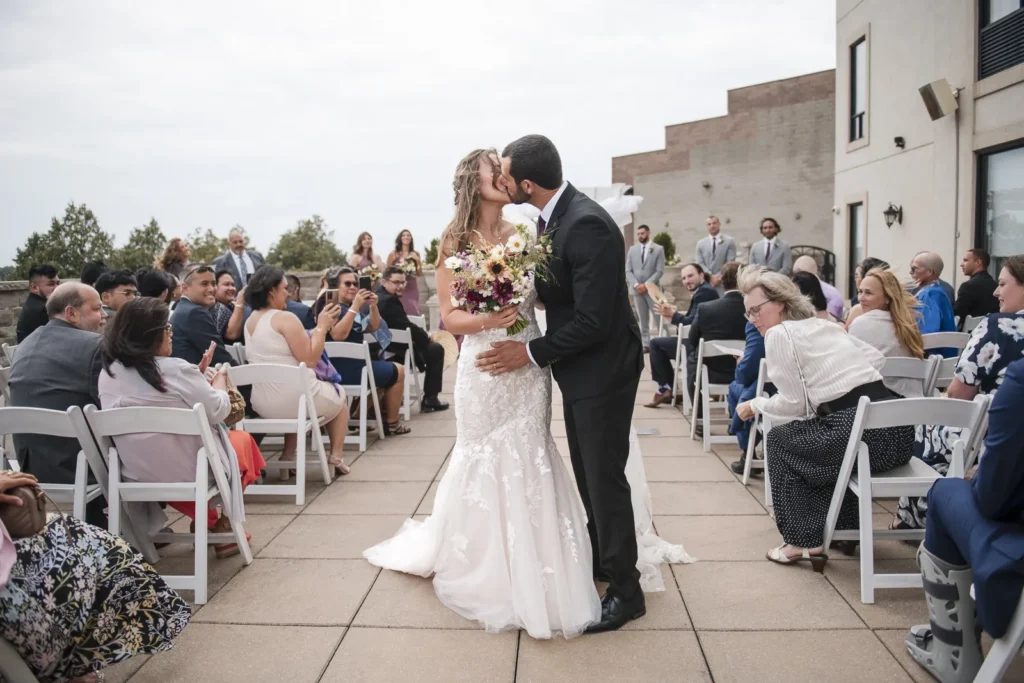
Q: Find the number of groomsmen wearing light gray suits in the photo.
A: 3